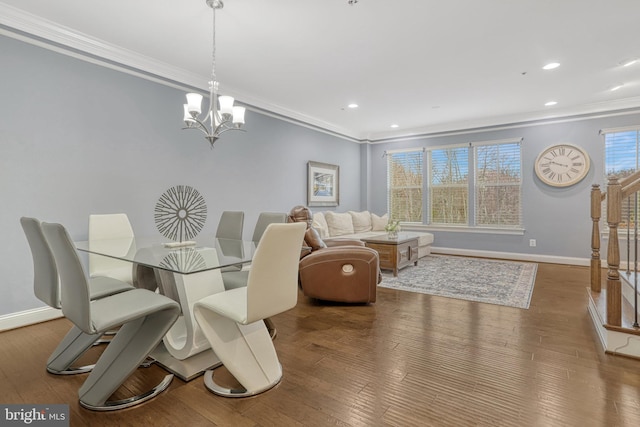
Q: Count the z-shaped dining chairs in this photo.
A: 6